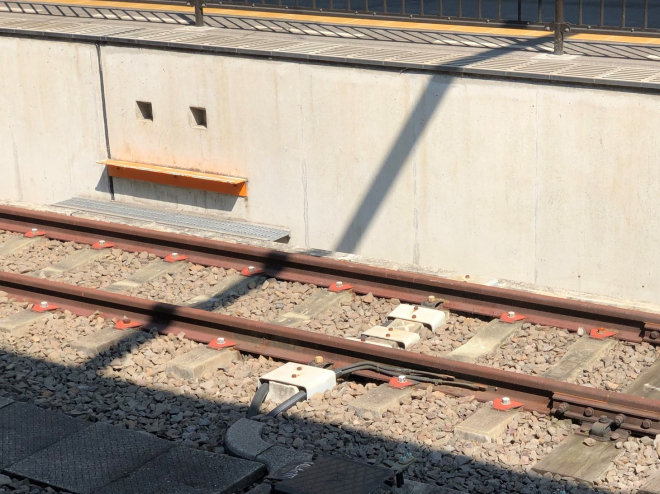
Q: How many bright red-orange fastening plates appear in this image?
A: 12